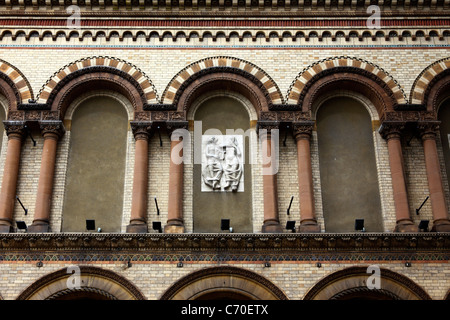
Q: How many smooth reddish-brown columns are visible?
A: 8